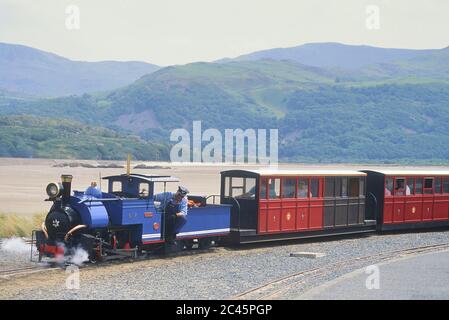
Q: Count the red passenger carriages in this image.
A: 2